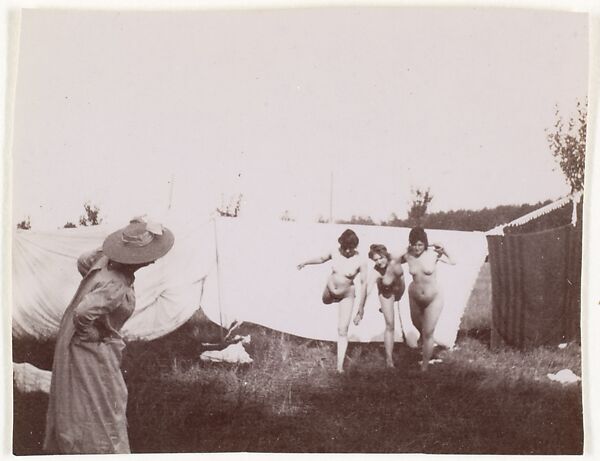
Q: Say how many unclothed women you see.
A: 3